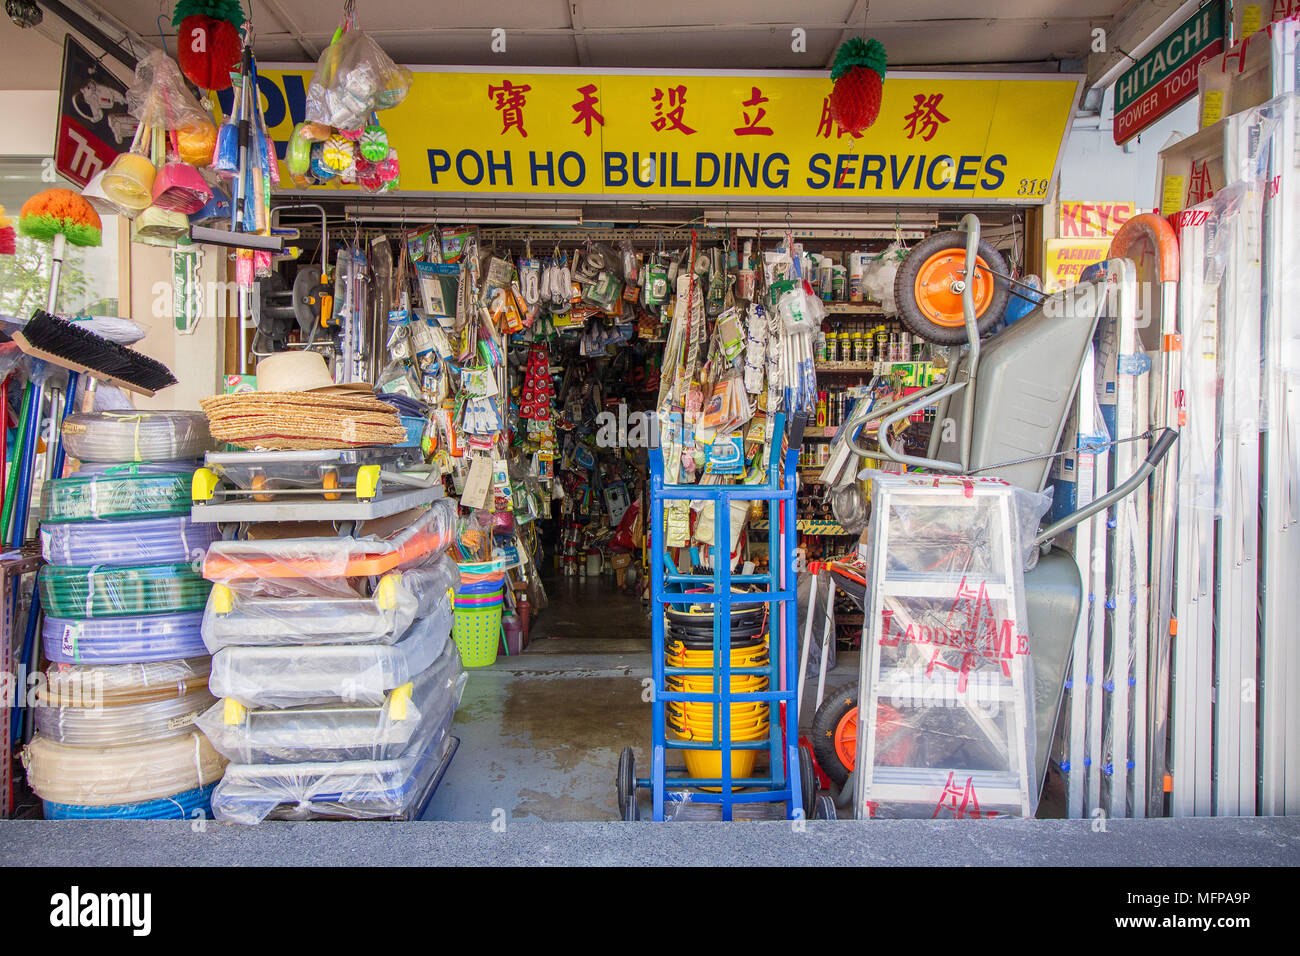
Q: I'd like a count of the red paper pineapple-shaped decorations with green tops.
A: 2